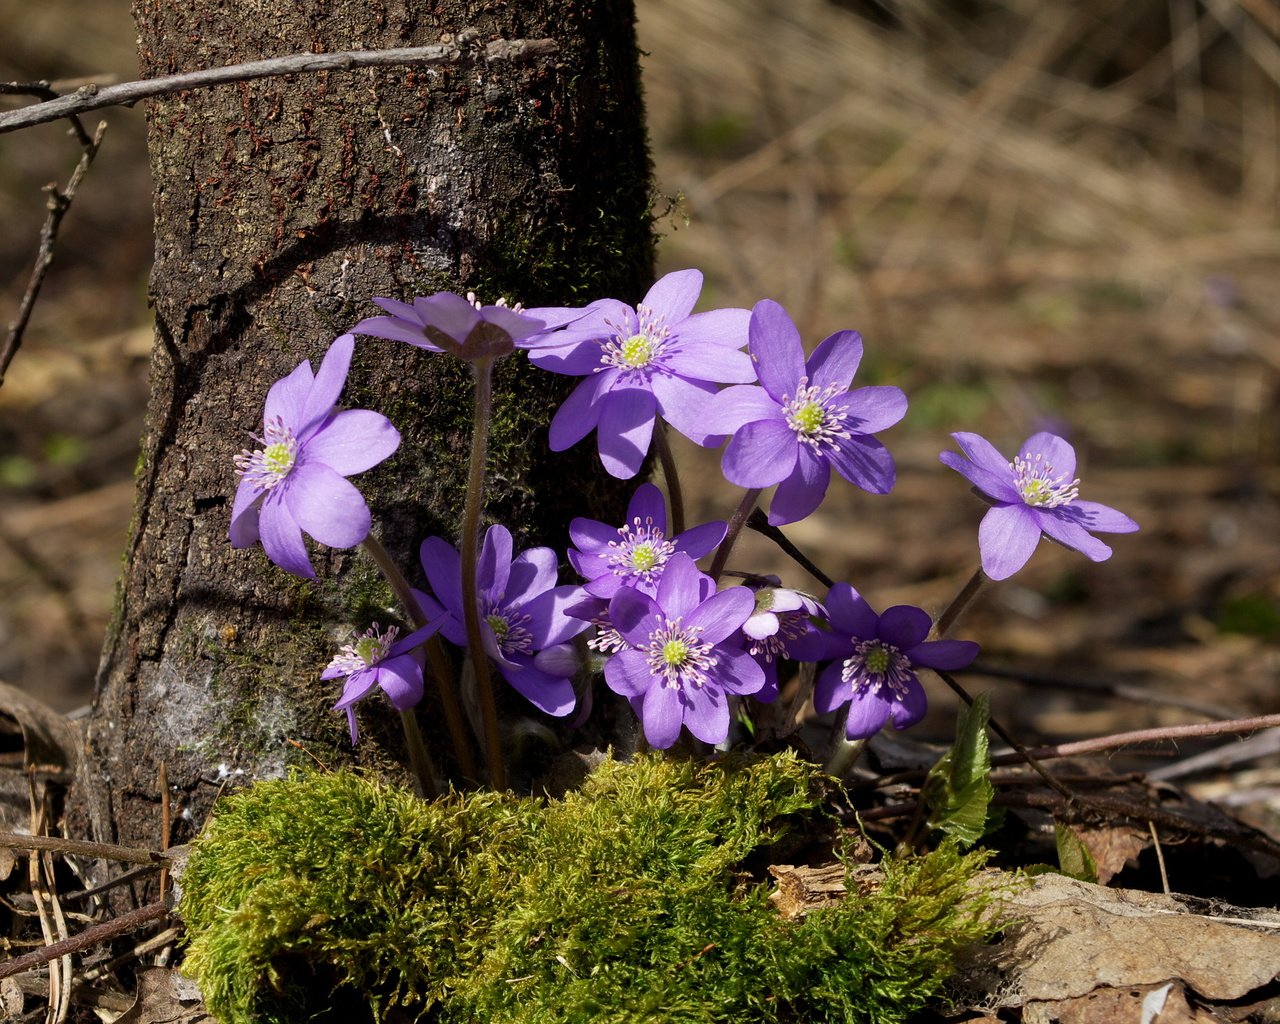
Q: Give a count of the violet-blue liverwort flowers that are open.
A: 12